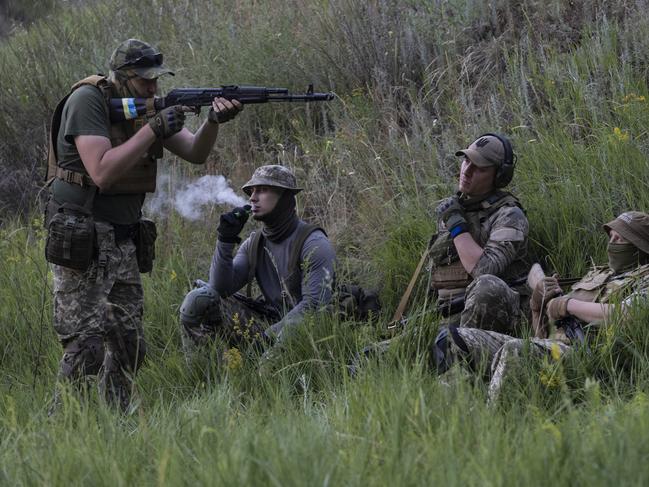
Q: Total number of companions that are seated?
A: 3